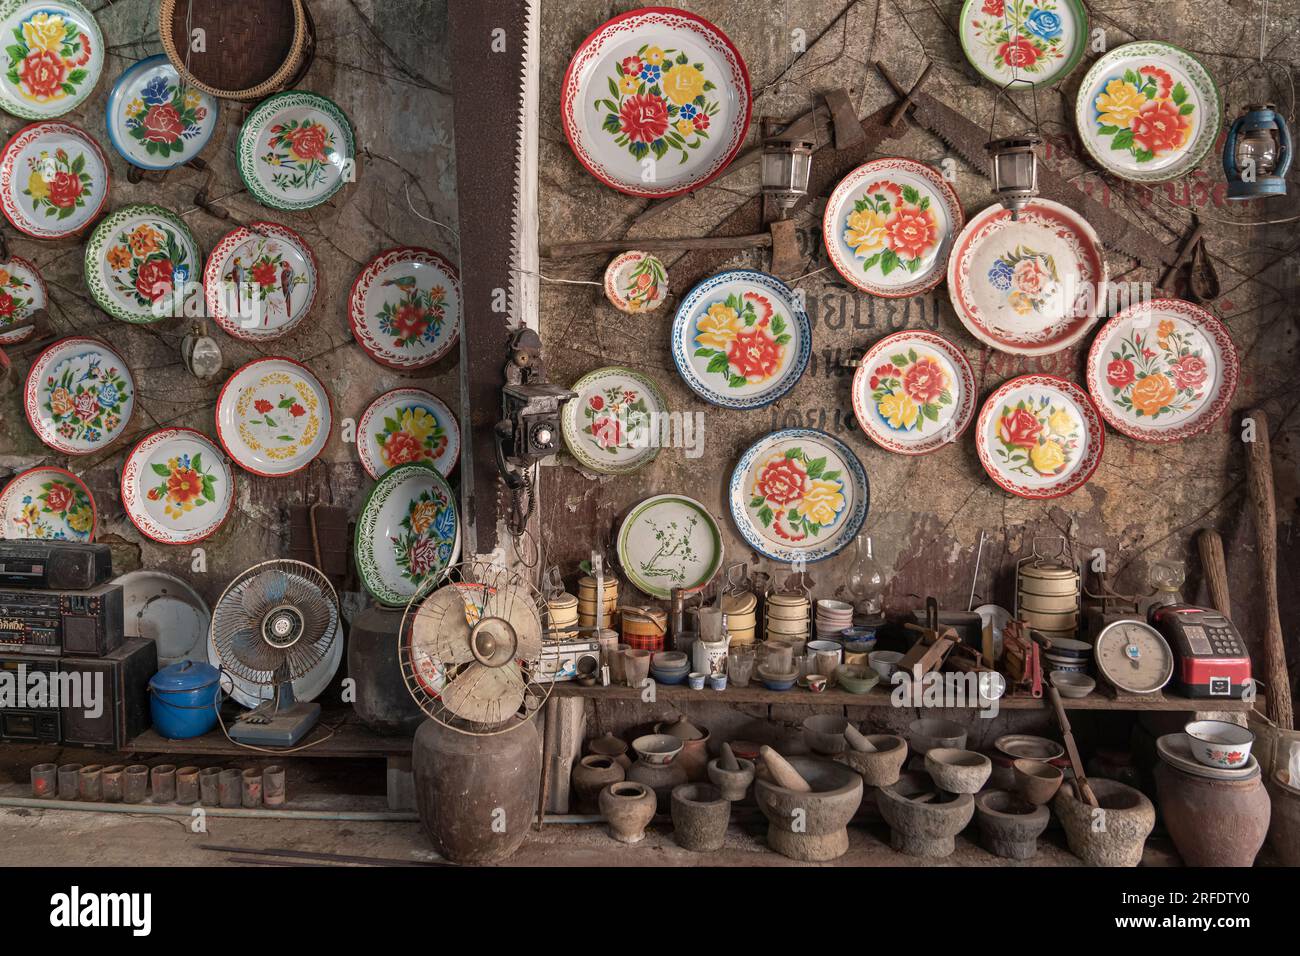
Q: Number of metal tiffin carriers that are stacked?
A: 5